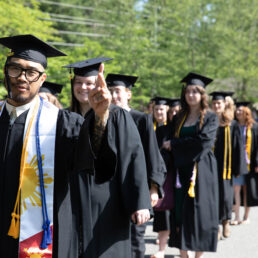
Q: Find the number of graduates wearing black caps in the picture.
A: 9